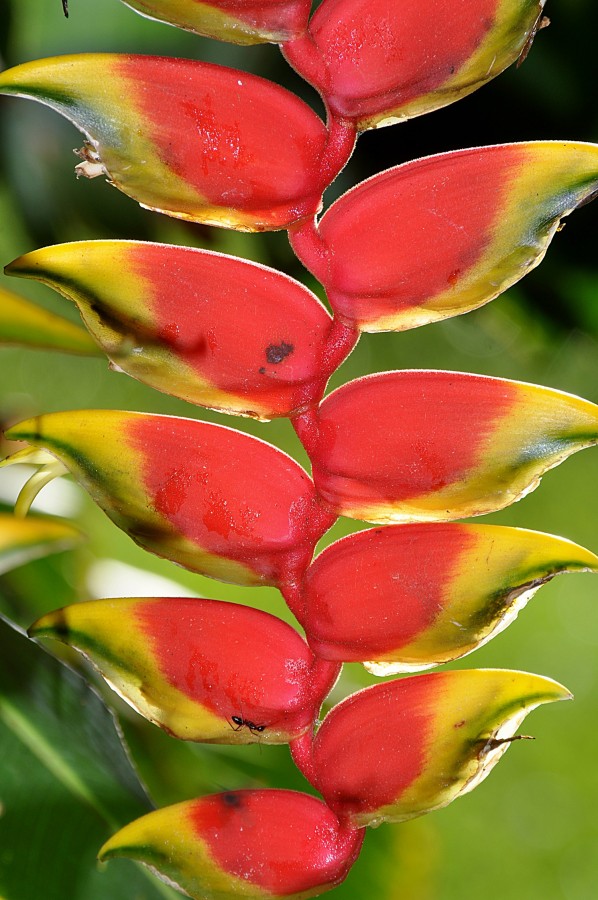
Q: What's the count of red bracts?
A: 11